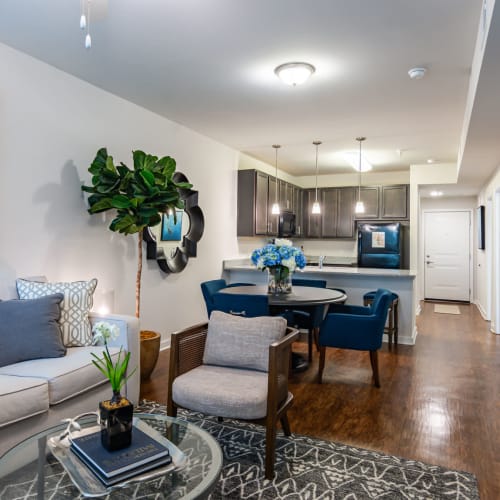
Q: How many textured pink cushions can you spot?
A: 0